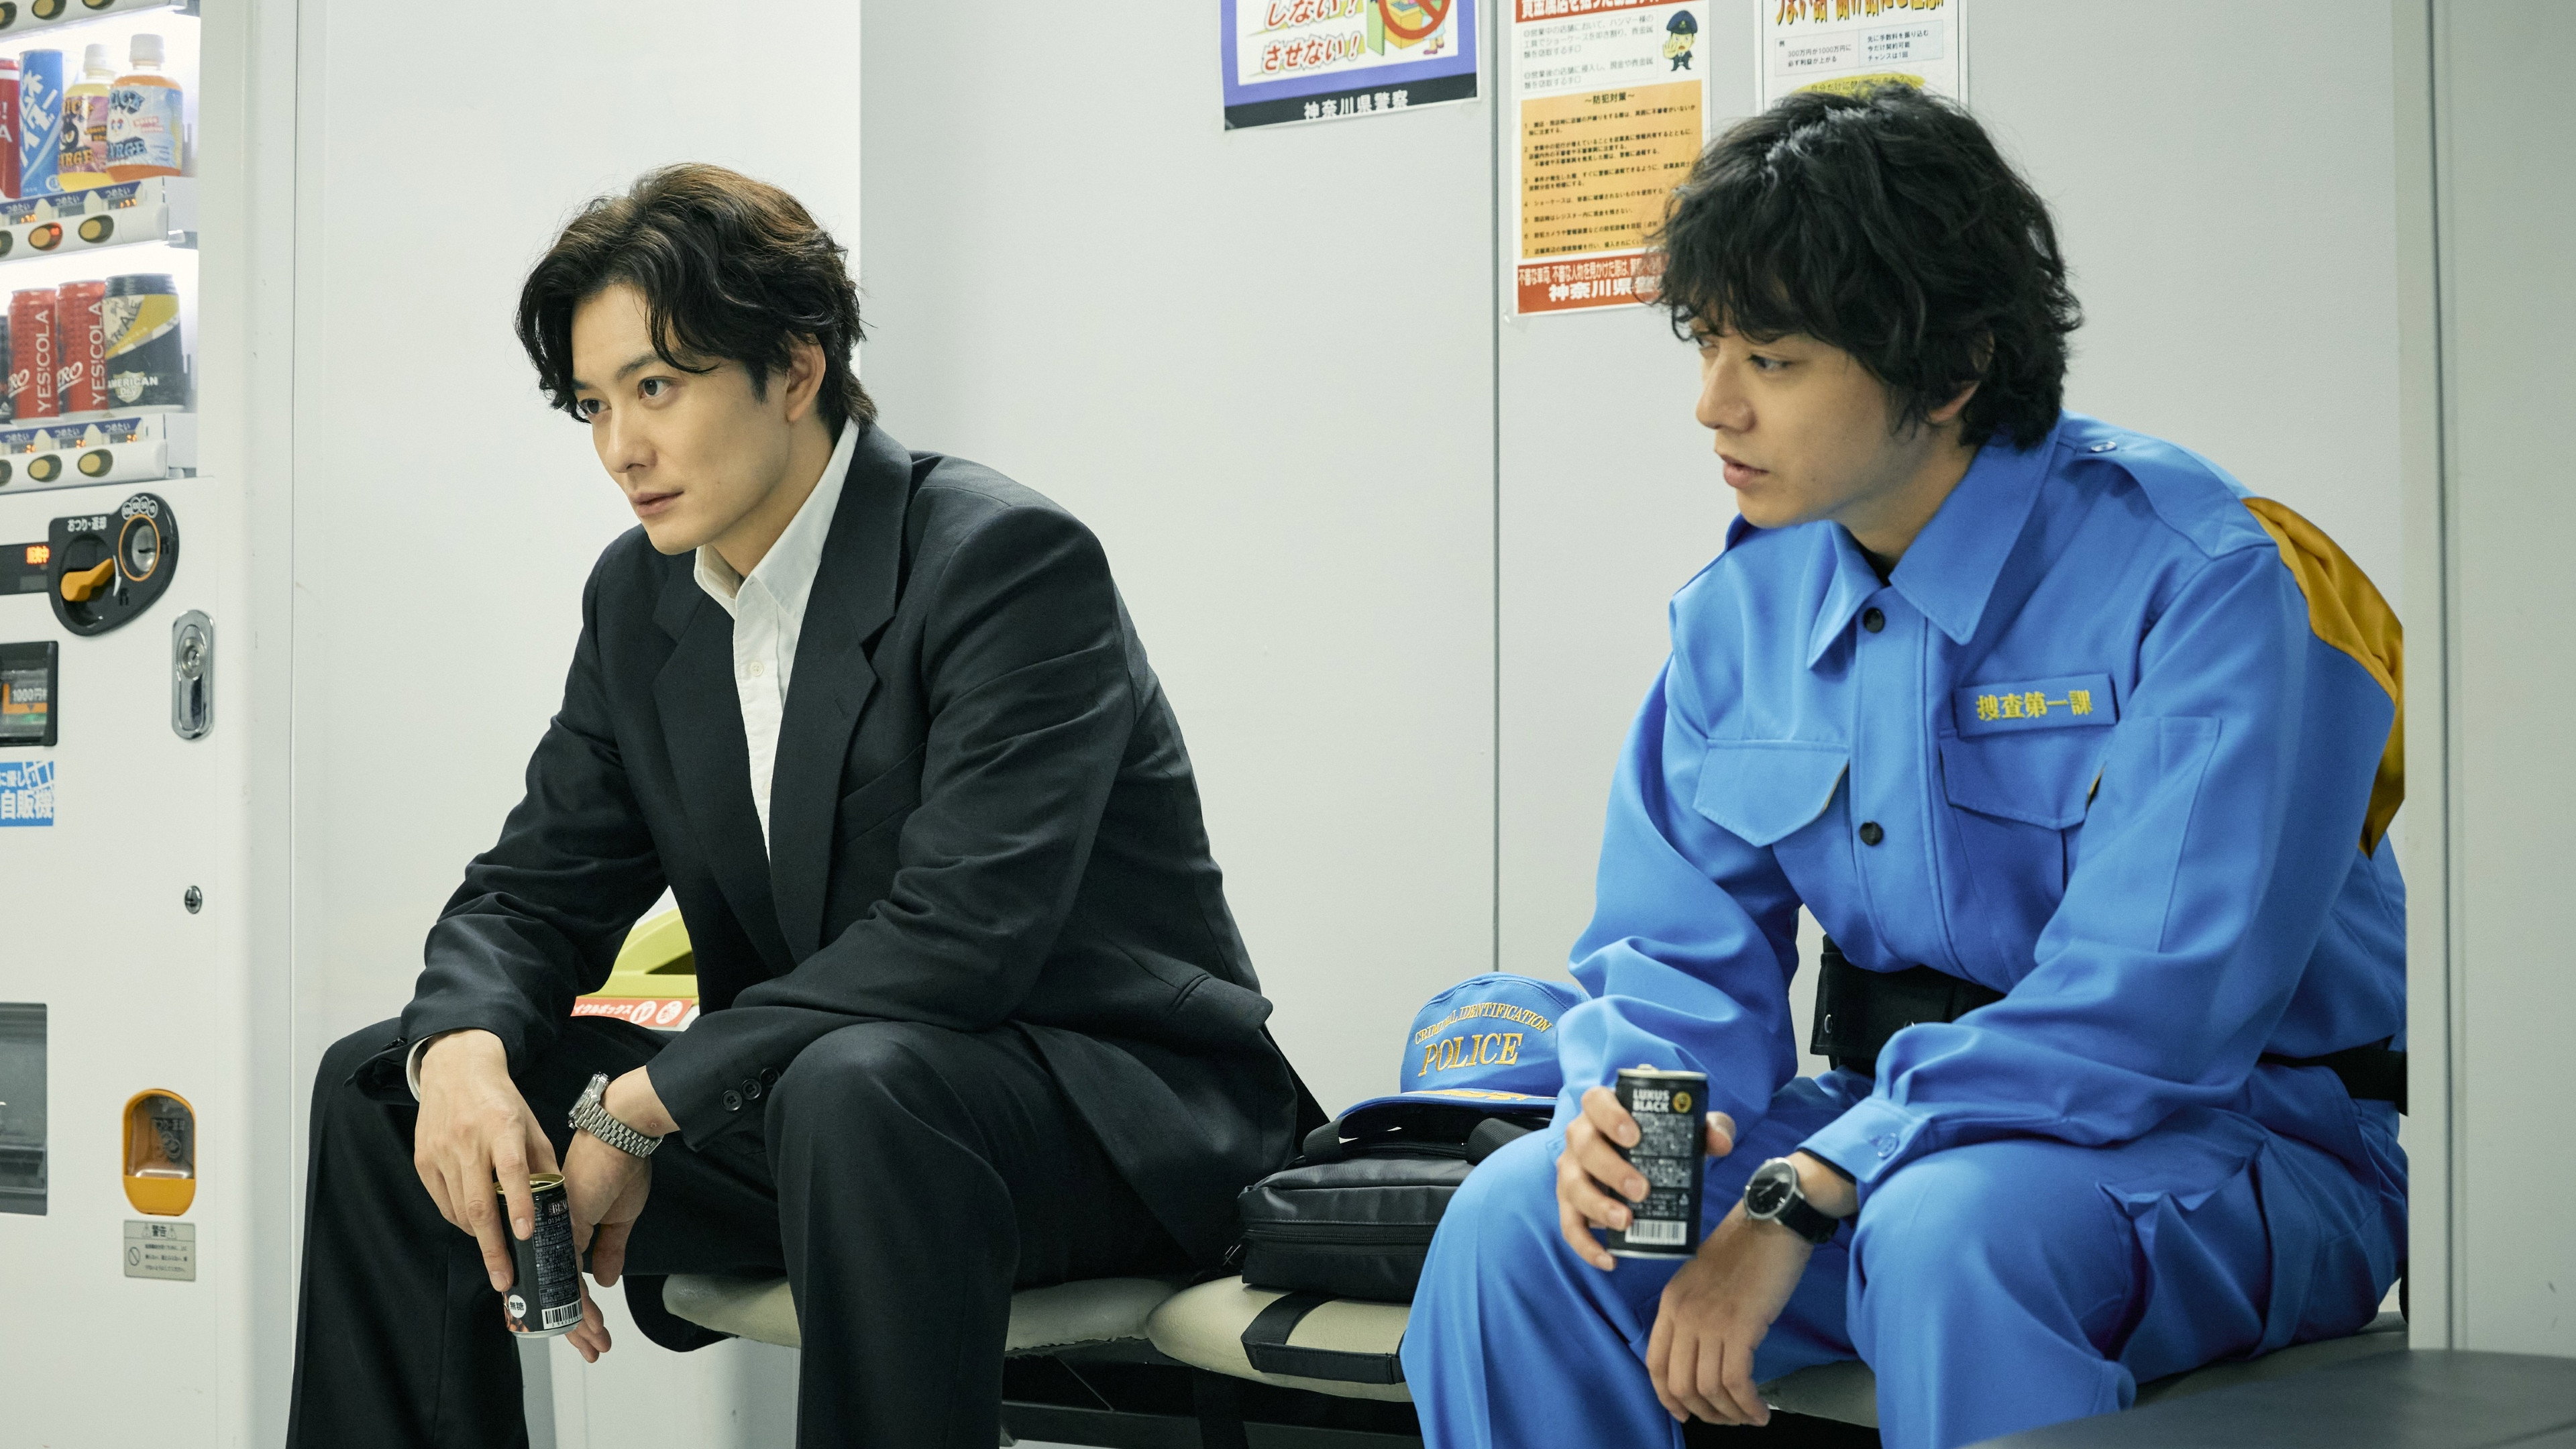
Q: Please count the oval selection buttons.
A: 9